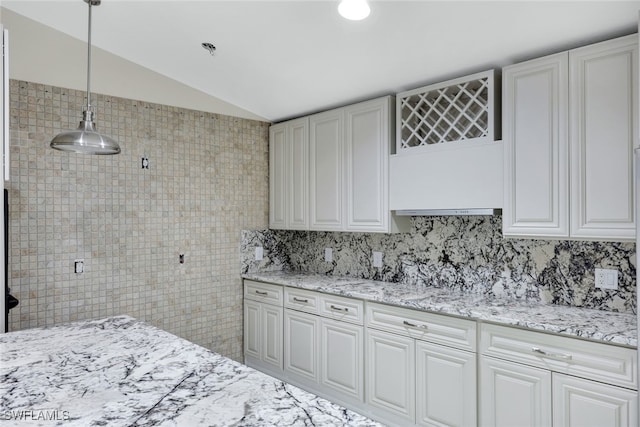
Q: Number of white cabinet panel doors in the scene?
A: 14